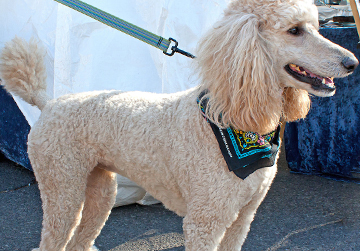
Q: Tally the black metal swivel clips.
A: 1